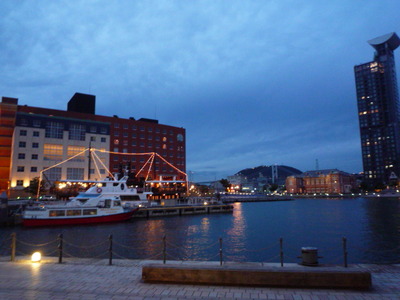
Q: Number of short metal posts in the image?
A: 7